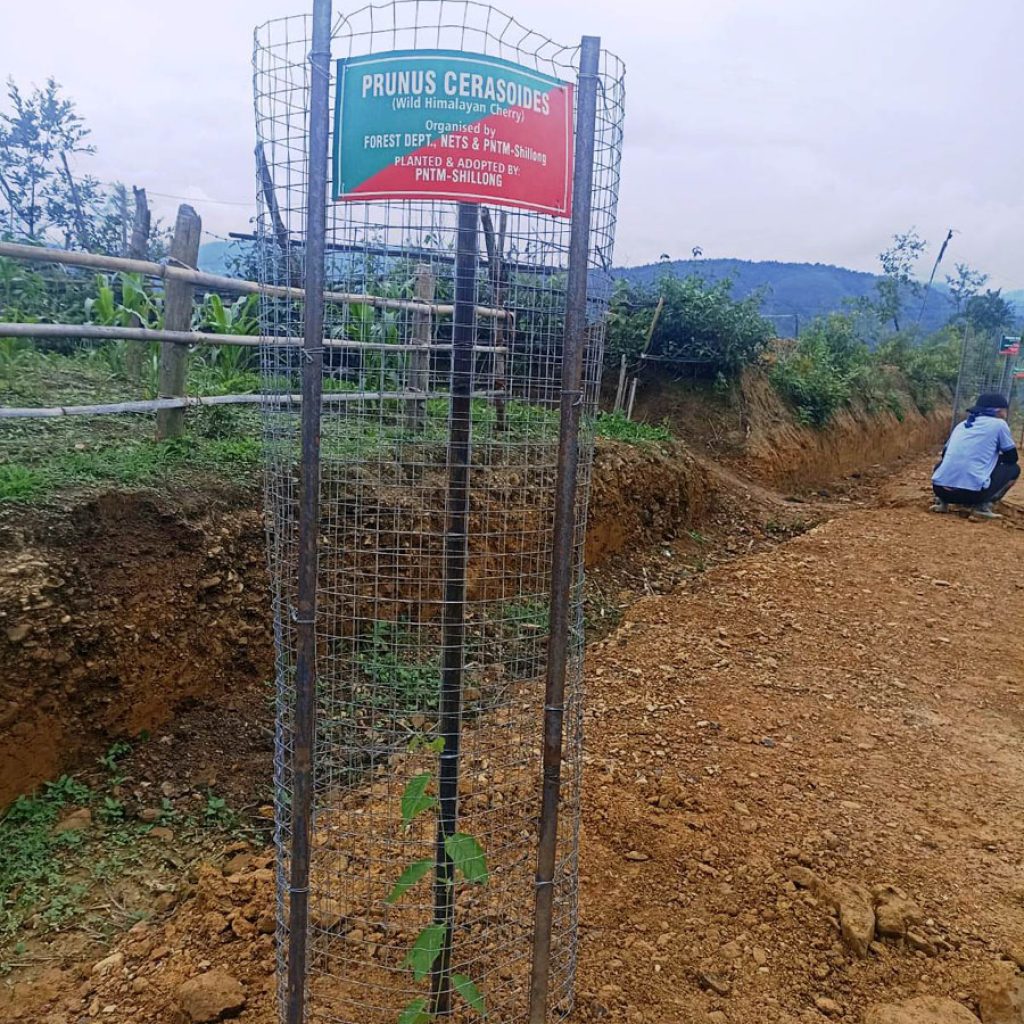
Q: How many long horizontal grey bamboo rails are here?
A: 3